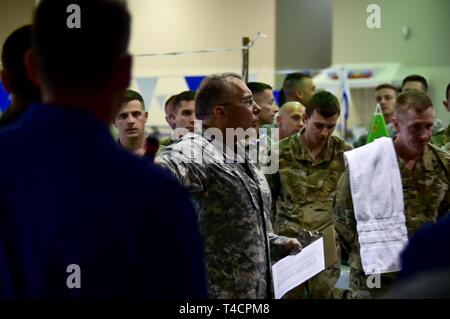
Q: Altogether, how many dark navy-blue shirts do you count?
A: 2